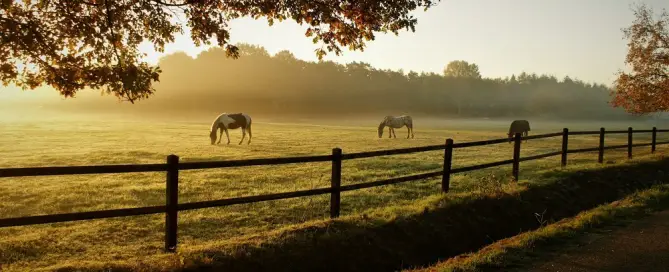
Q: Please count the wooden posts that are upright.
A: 8